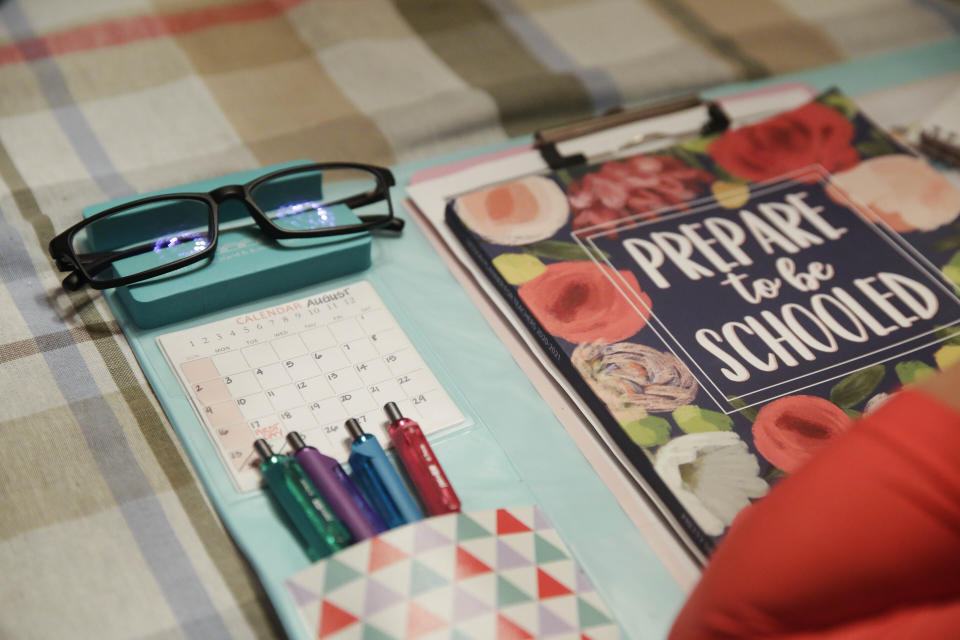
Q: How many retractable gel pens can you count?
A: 4